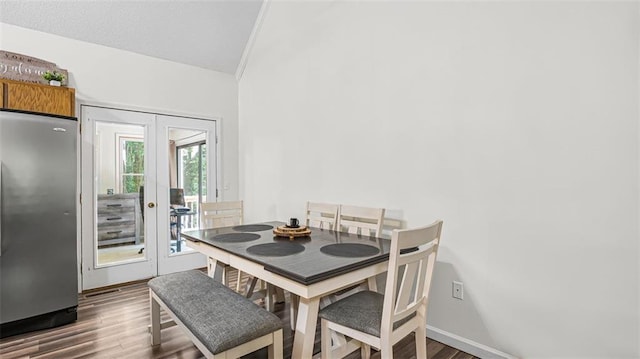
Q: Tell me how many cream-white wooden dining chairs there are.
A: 4